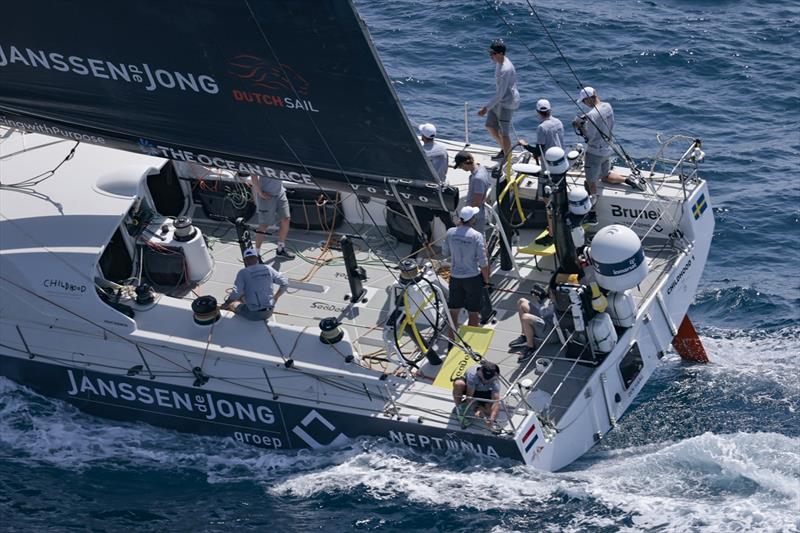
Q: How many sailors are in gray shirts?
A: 10